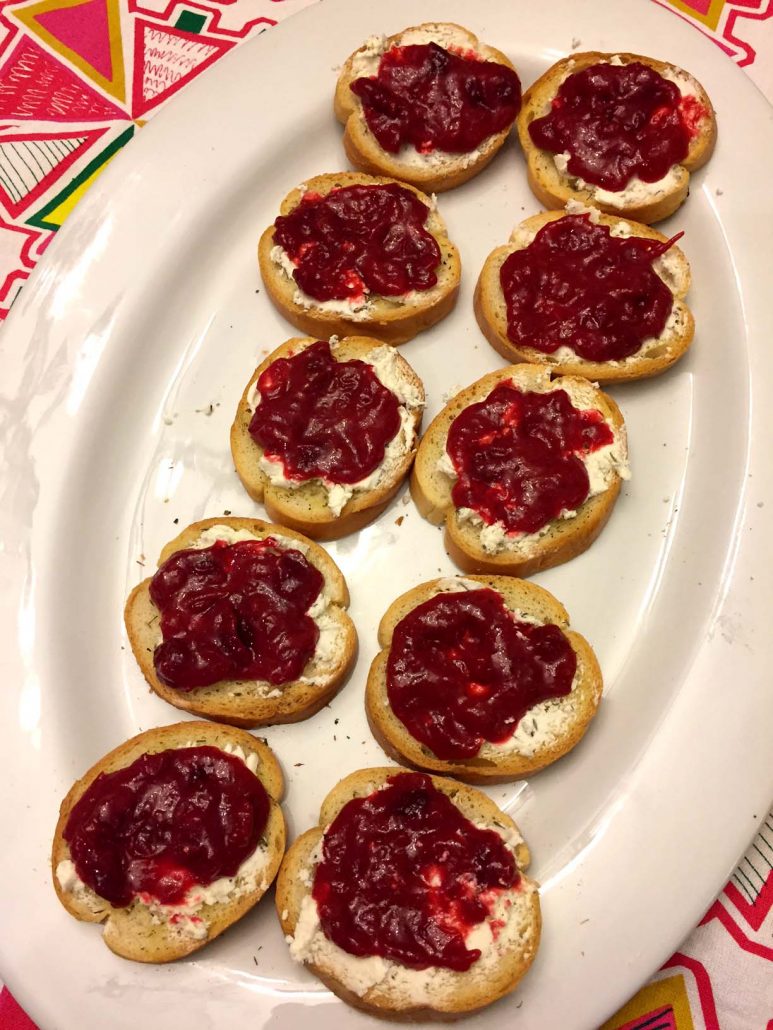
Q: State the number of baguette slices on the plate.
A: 10